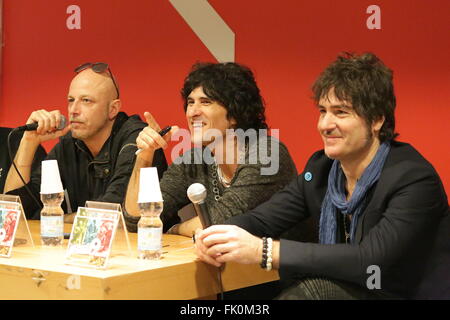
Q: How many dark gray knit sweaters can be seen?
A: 1